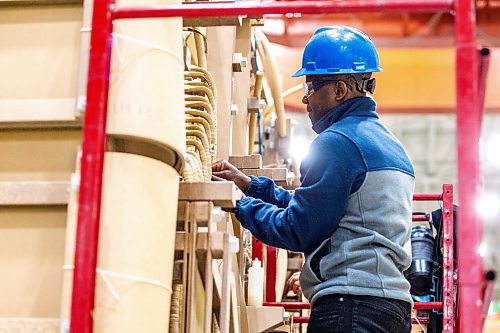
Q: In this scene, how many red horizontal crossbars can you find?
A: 5